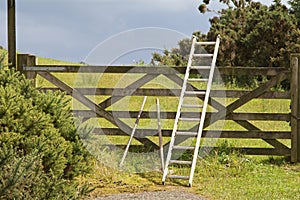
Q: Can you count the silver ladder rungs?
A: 11